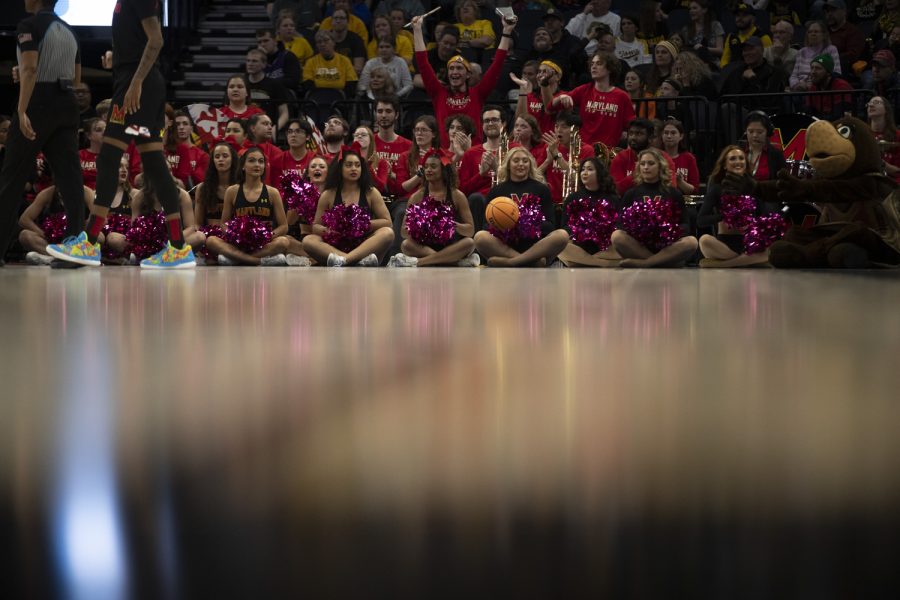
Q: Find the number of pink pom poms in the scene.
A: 13